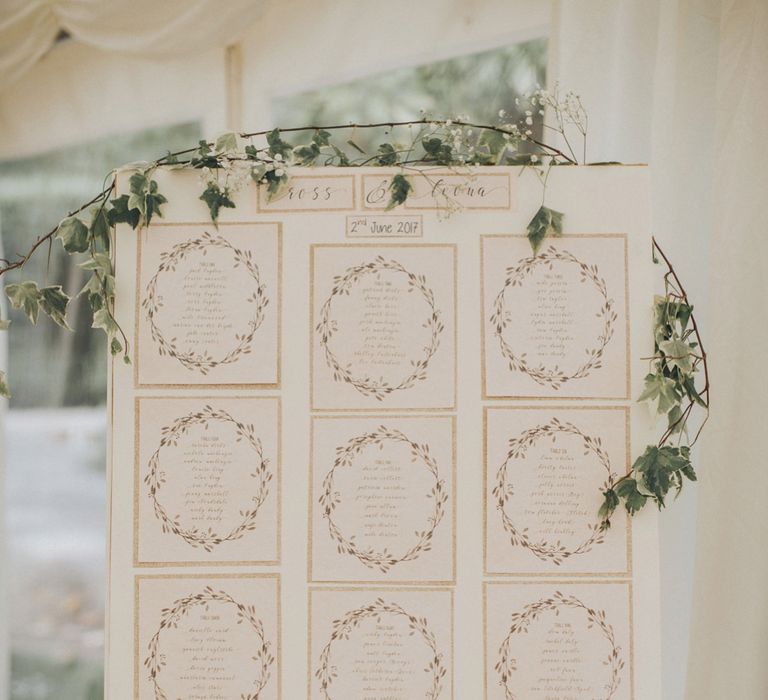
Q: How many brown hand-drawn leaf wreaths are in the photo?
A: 9